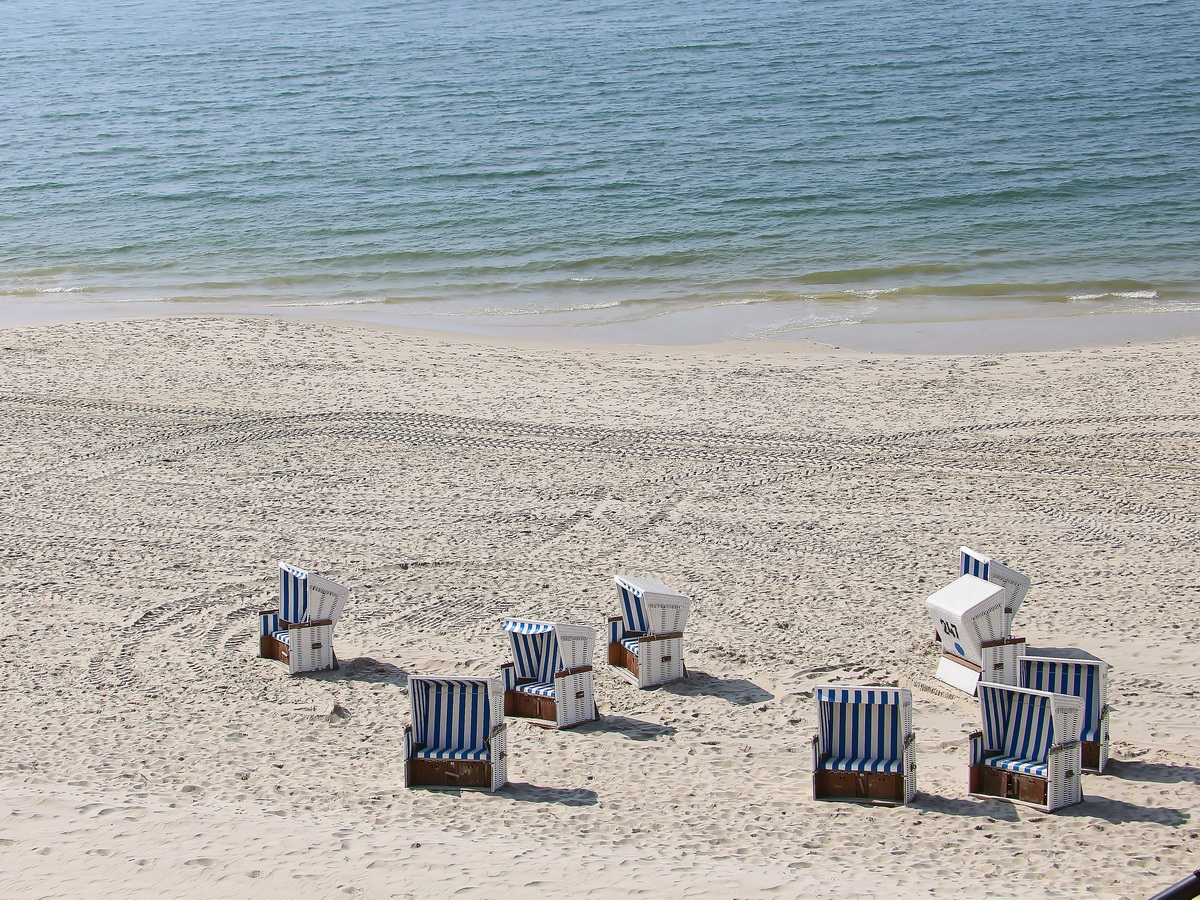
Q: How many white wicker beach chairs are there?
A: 9